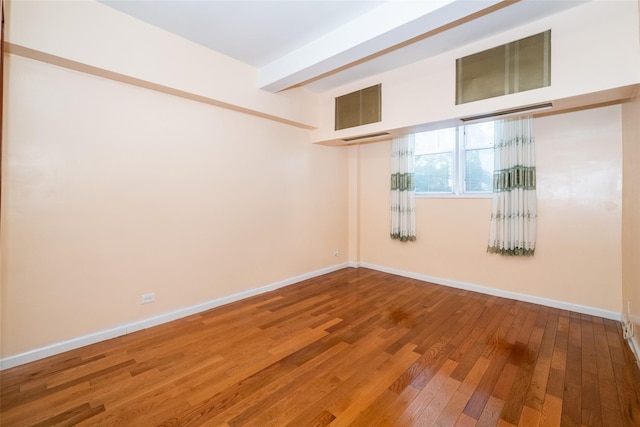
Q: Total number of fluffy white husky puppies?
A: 0